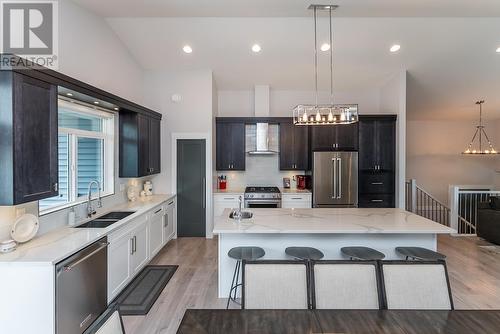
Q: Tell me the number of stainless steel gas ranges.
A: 1